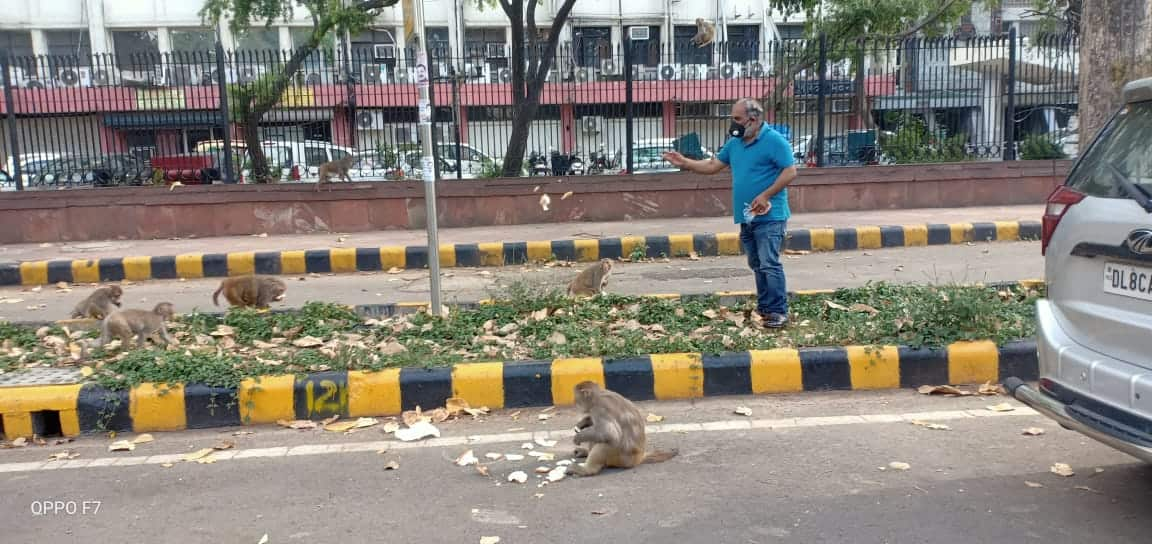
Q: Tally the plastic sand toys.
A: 0